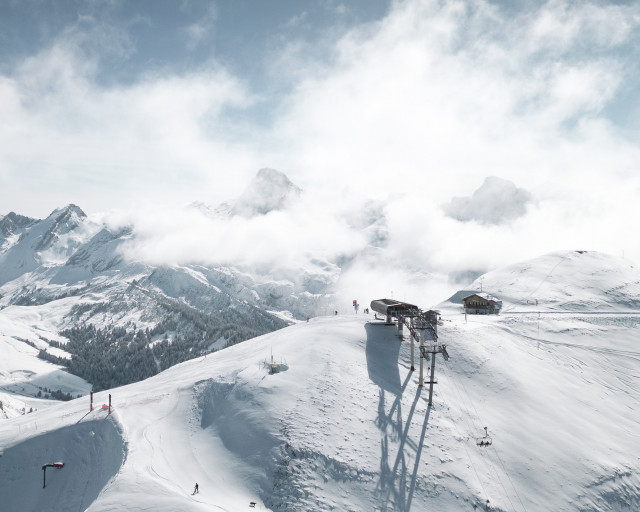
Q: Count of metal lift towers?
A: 3